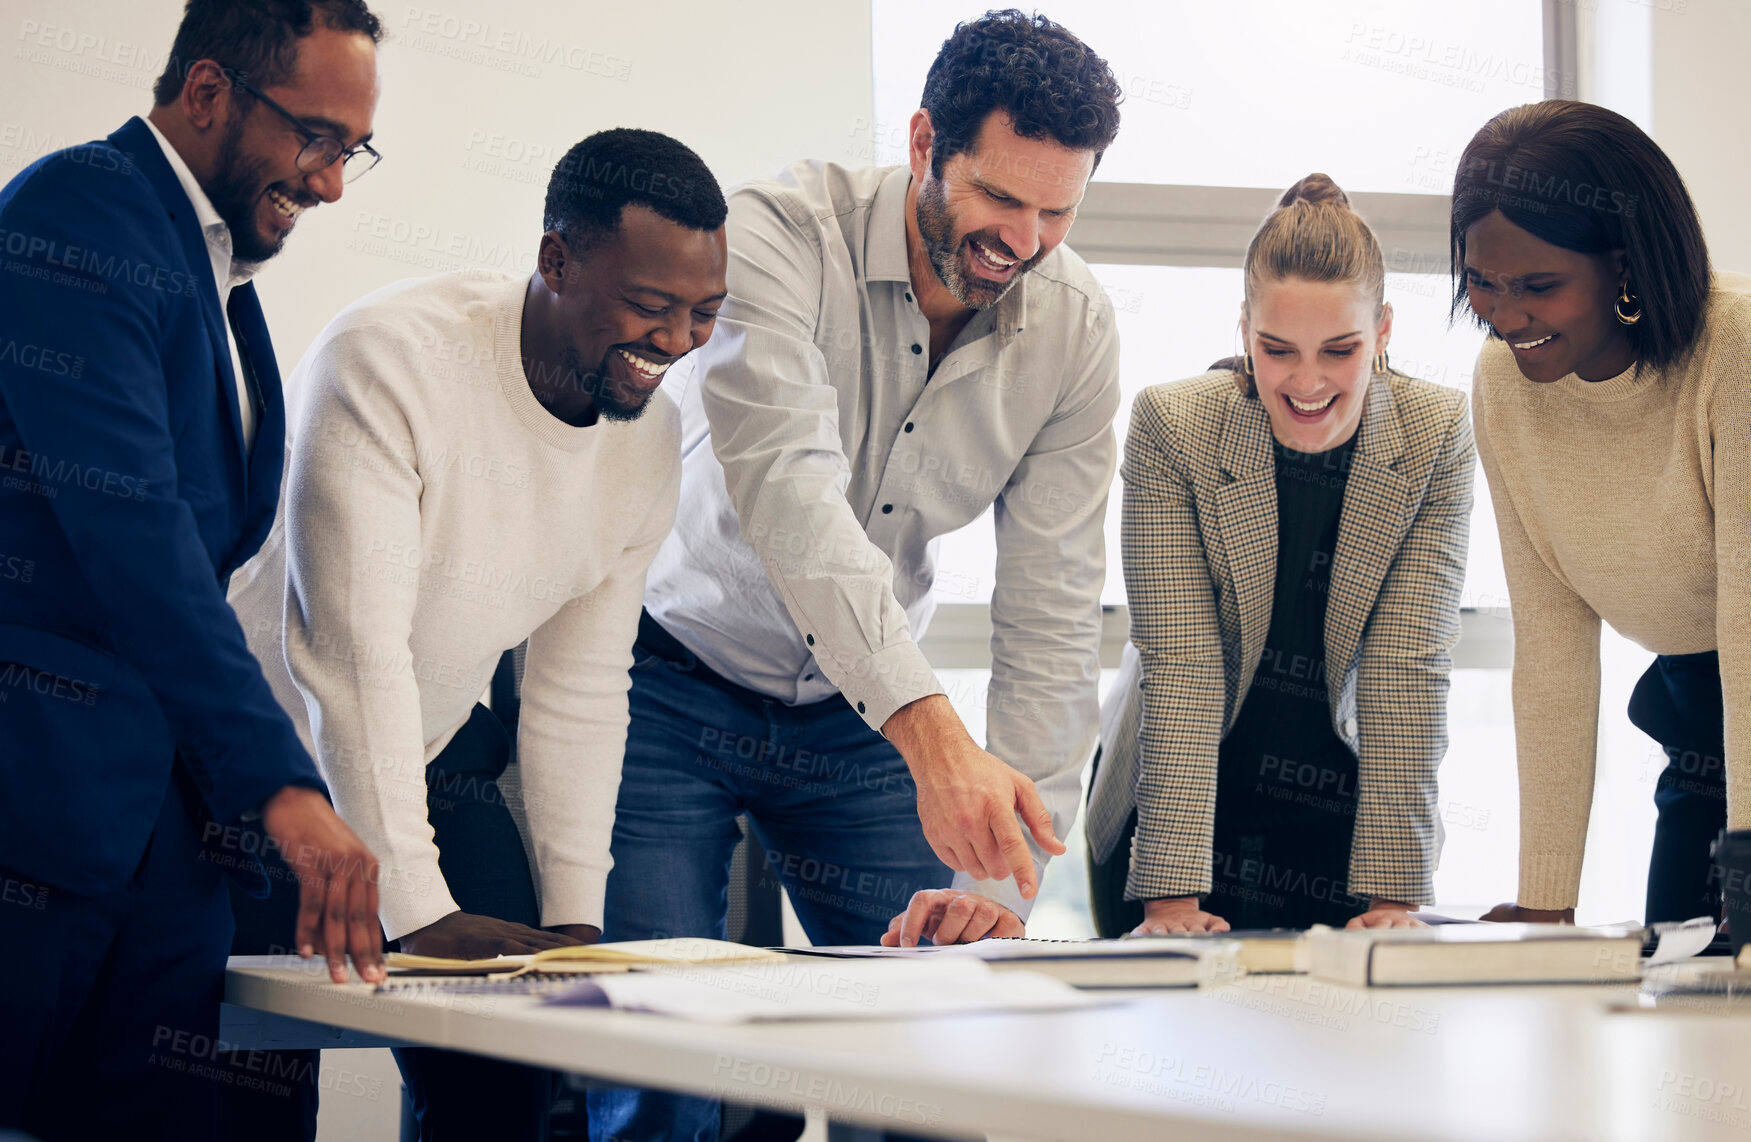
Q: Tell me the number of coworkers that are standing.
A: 5